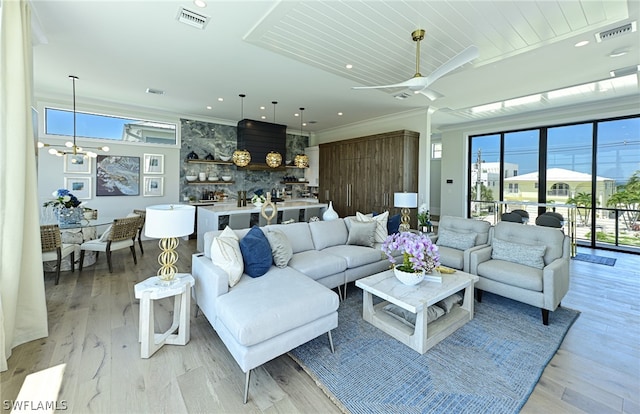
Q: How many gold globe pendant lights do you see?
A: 3